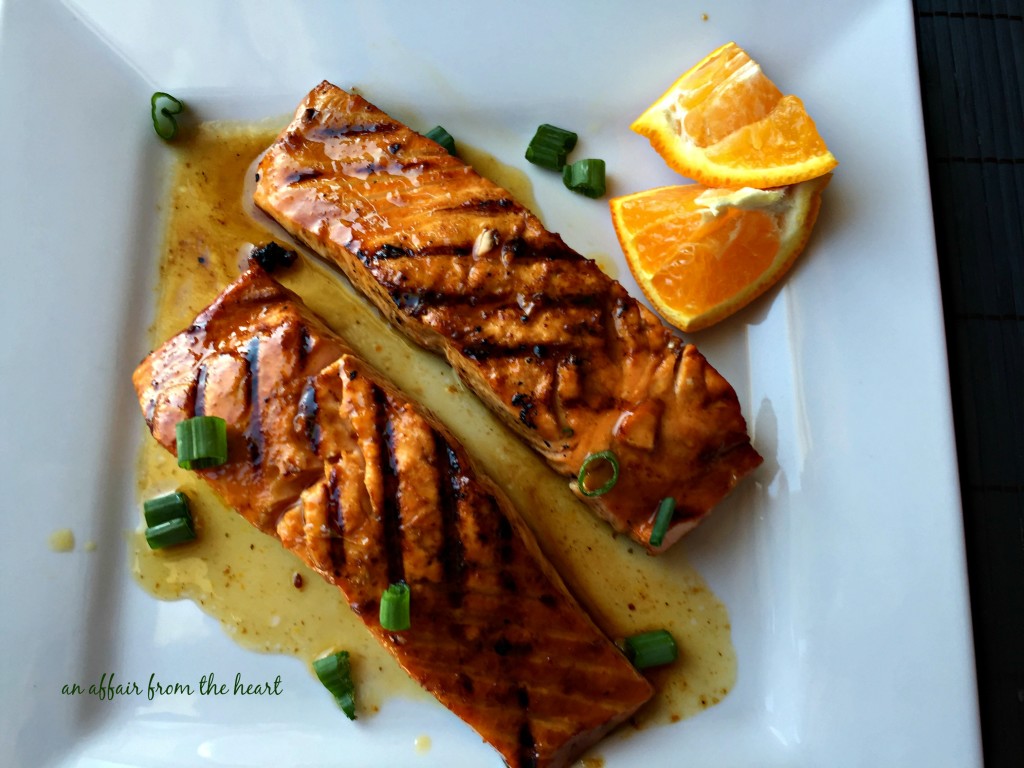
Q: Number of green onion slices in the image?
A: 11